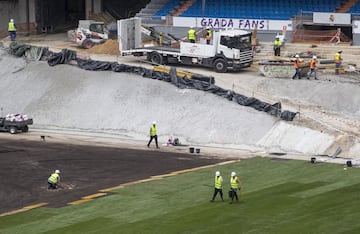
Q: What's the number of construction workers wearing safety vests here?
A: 11